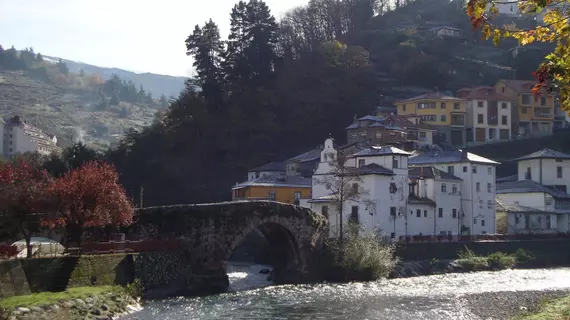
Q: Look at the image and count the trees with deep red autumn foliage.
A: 2